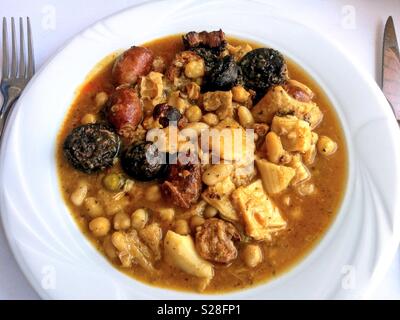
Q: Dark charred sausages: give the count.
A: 4